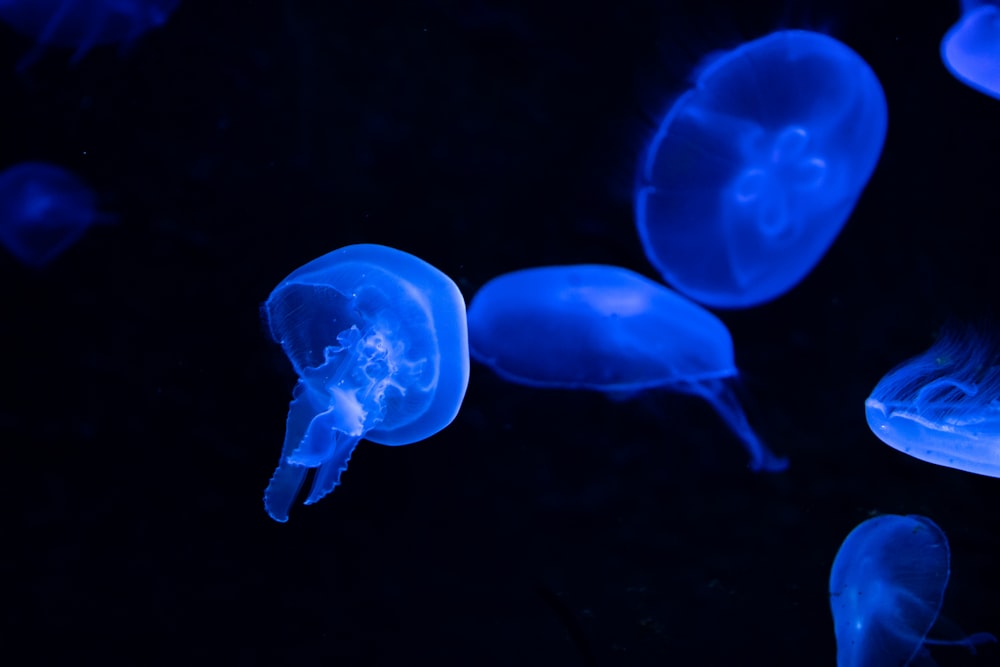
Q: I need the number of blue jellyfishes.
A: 8